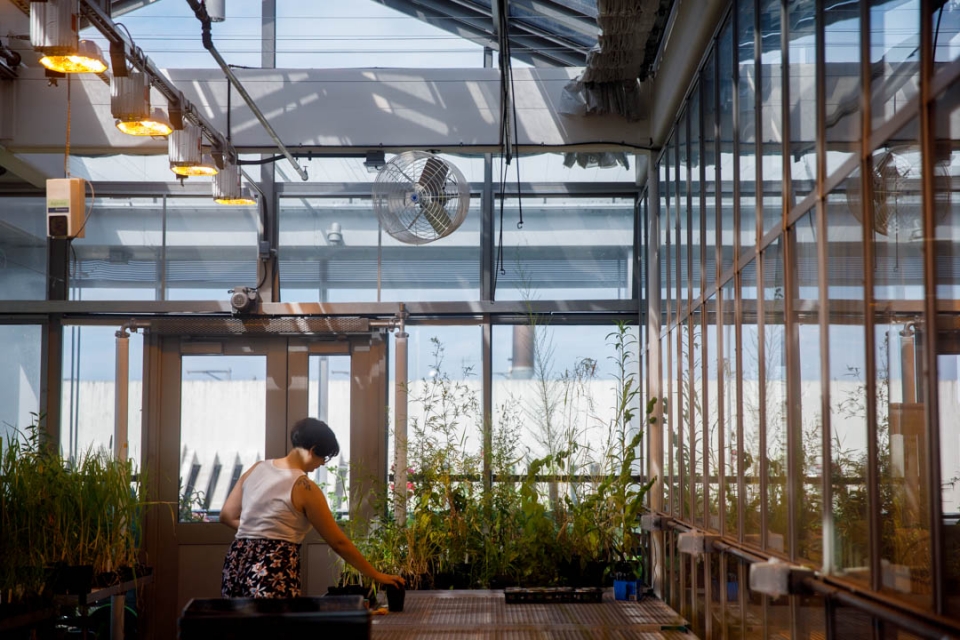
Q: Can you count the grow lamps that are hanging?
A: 4